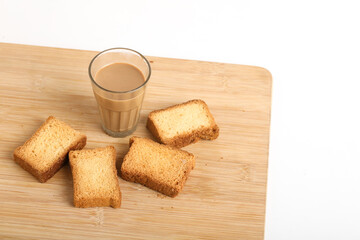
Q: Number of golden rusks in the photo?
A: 4